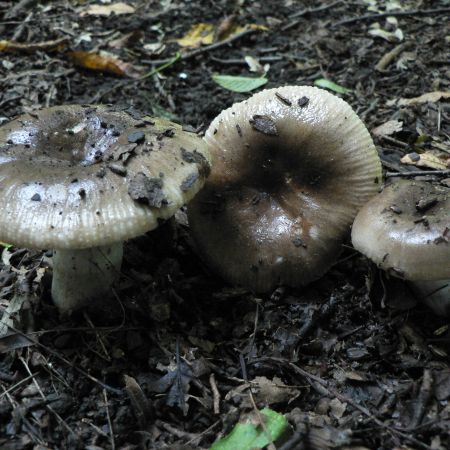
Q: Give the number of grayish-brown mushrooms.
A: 3